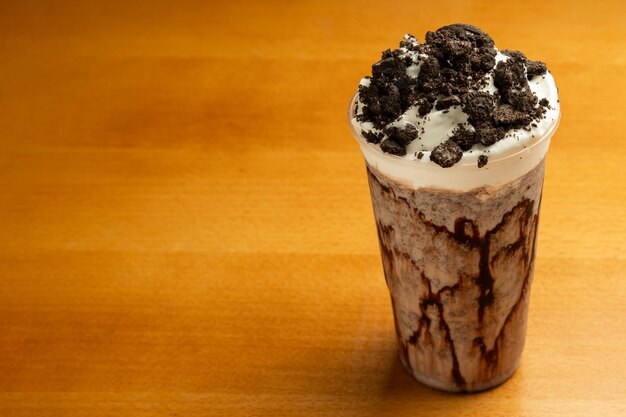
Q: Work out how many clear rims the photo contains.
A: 1